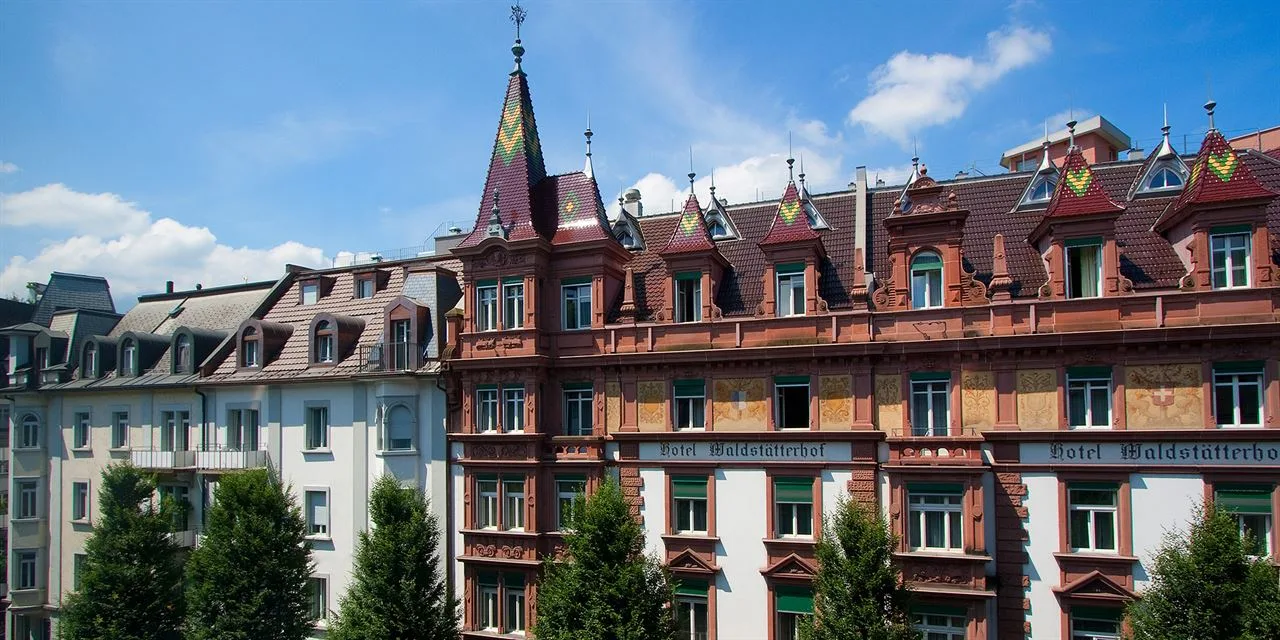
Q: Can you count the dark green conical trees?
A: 6